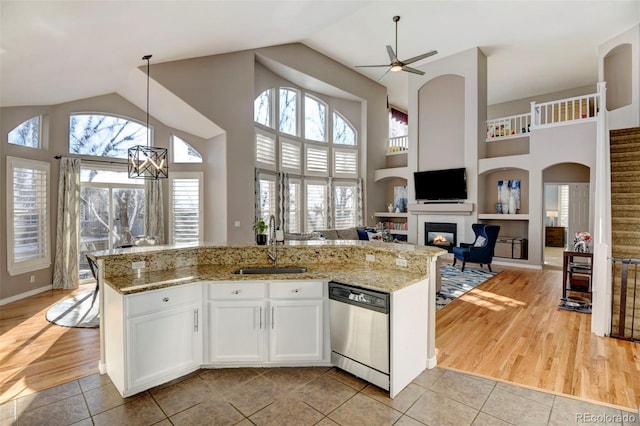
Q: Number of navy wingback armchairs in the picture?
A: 1